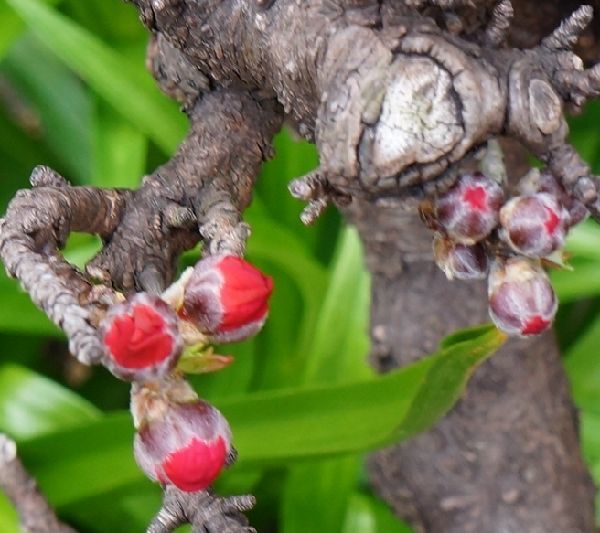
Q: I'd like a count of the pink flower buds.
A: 6